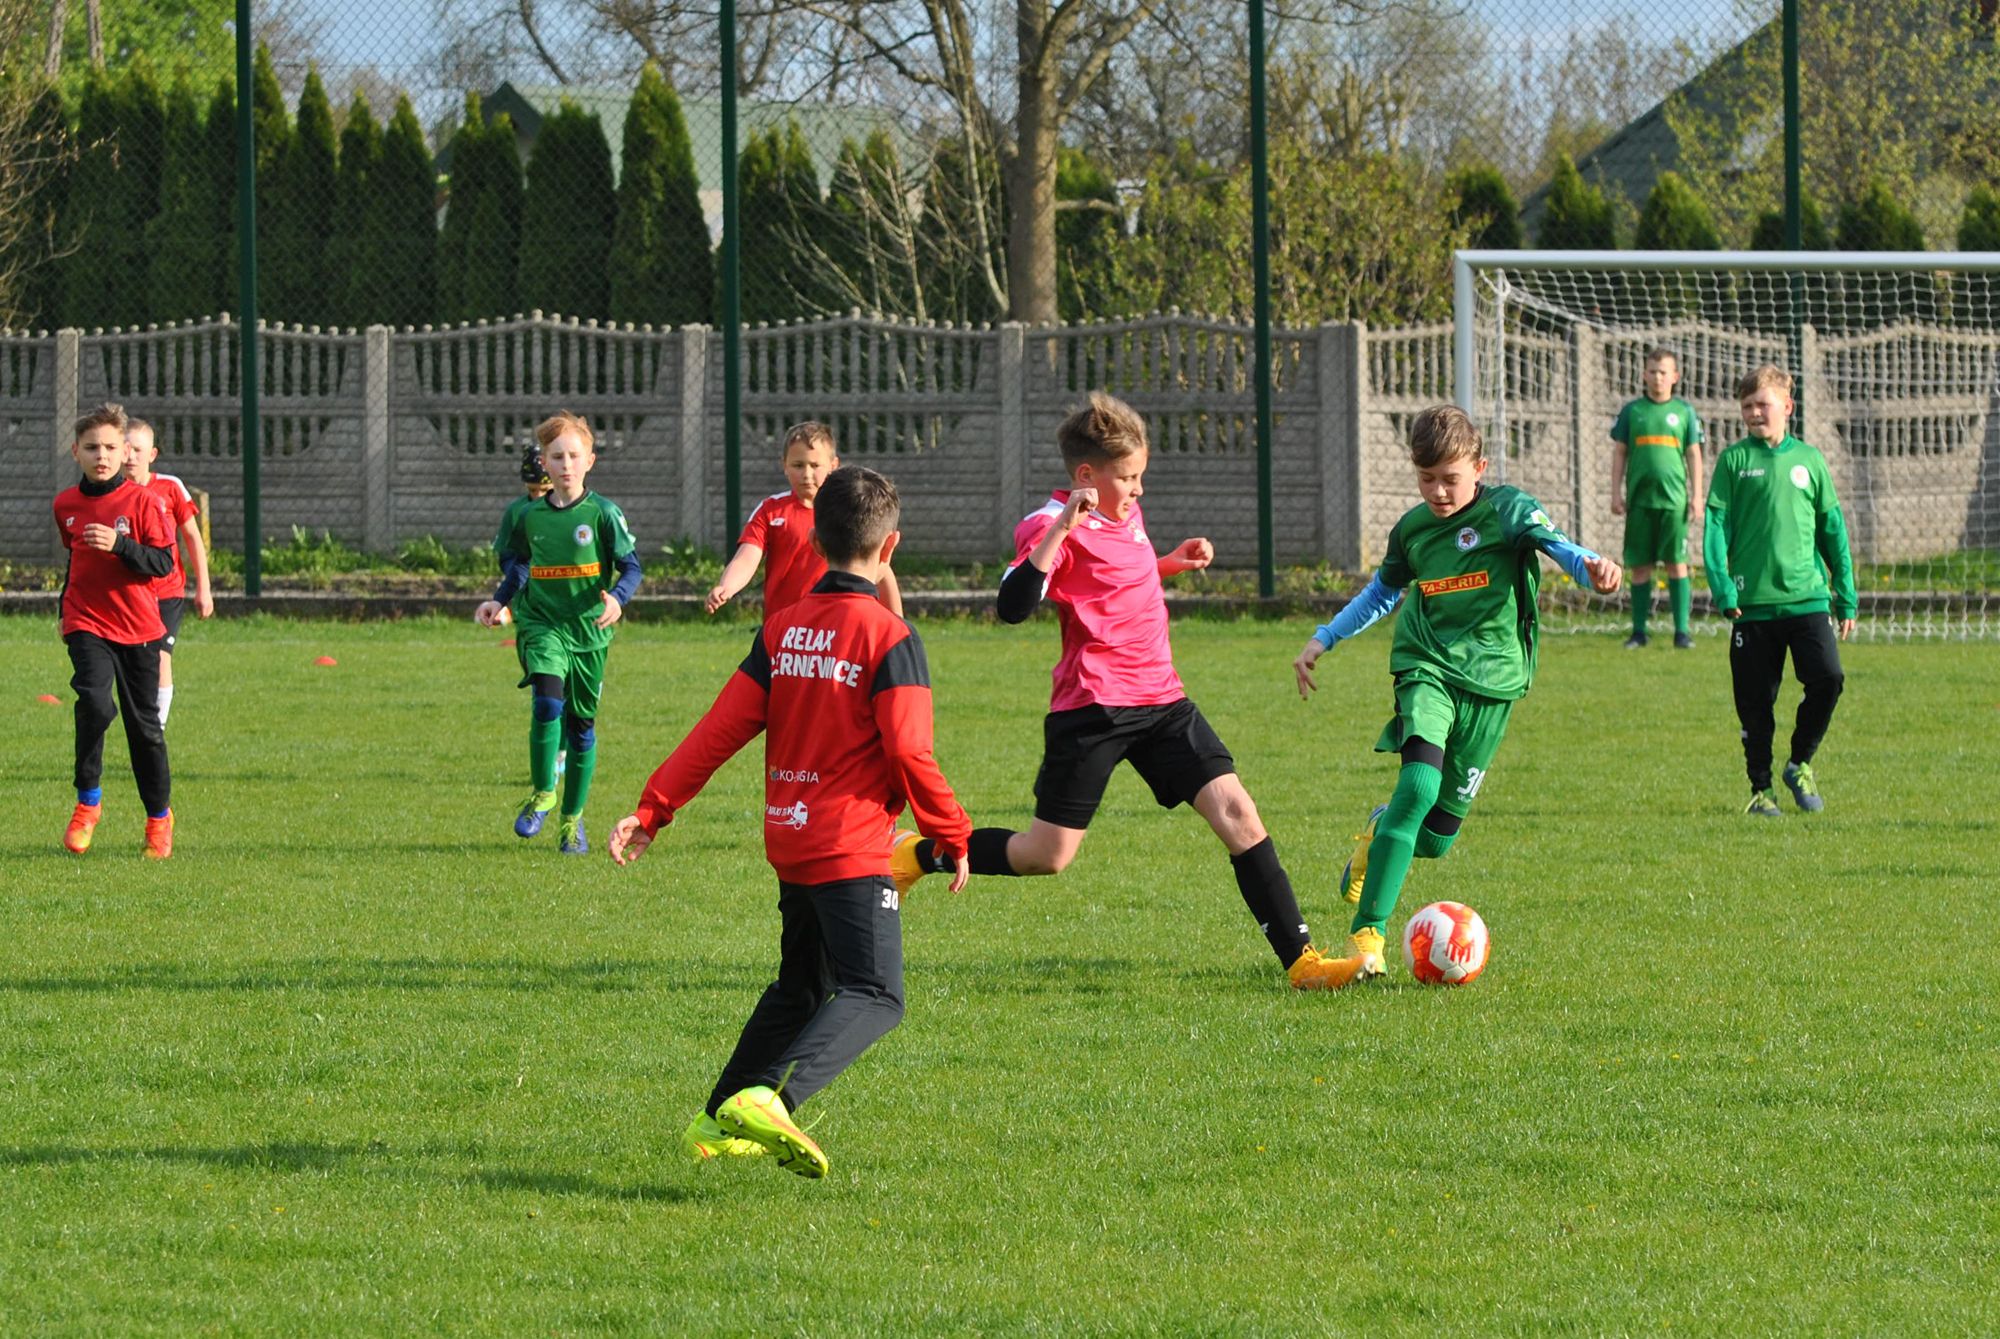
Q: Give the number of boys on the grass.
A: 10